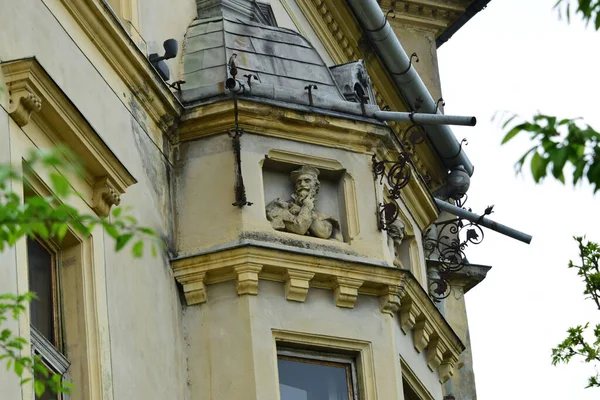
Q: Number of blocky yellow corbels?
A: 9